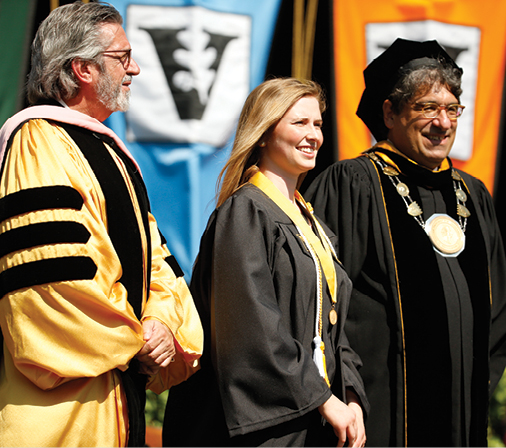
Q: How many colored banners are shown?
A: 3